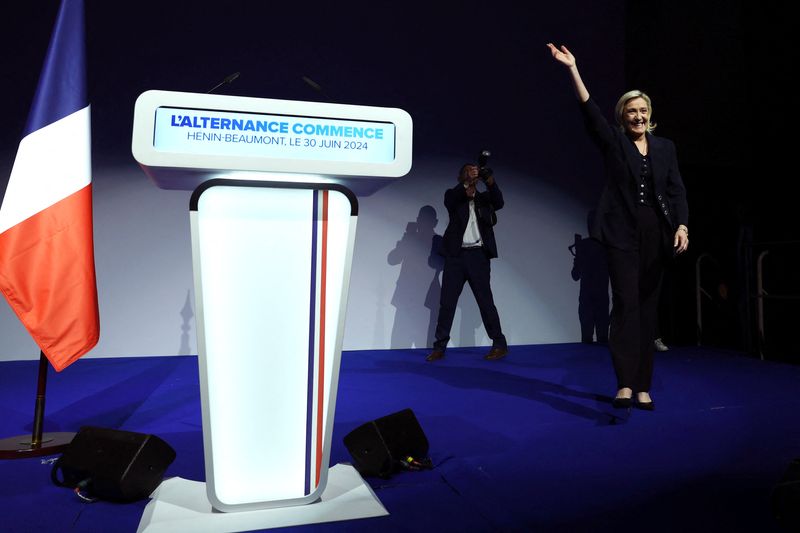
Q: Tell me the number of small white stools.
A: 0